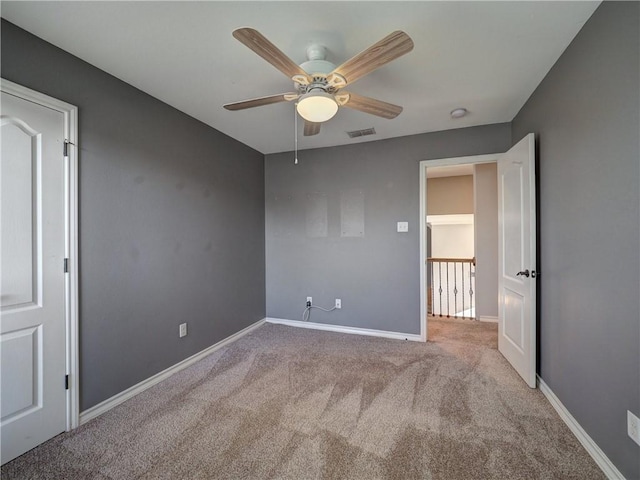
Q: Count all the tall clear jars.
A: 0